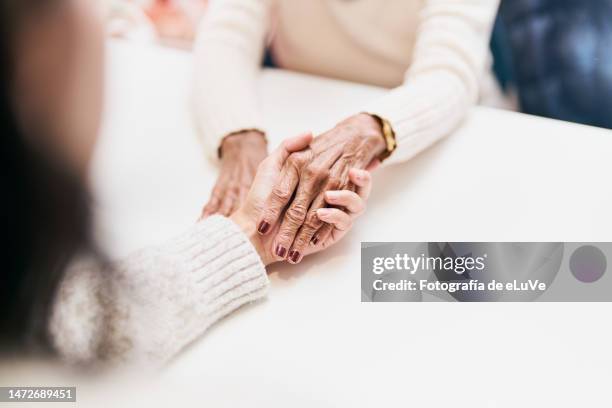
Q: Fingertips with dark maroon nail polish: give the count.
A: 4